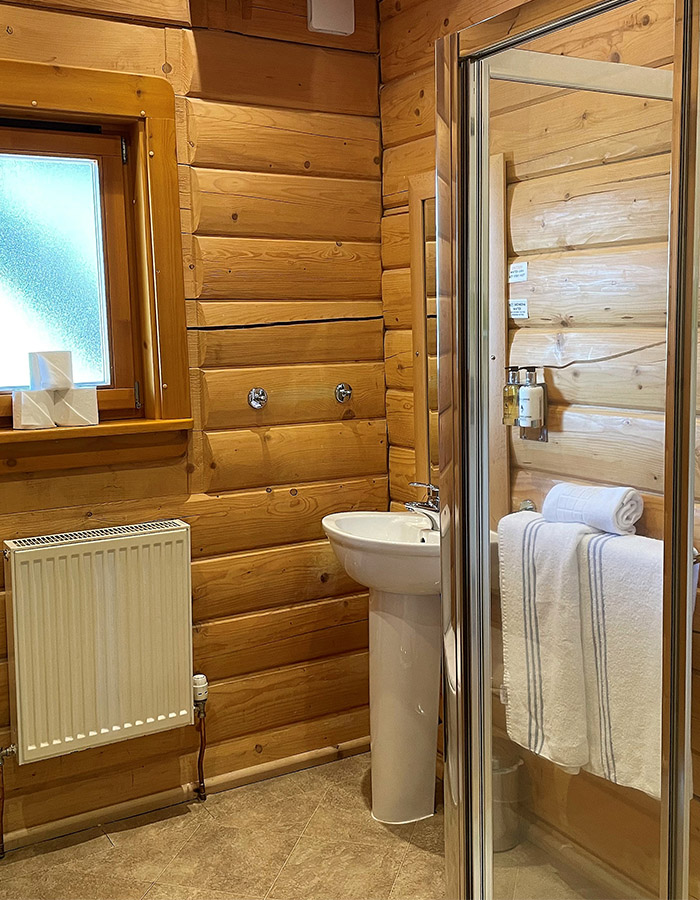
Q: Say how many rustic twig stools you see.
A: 0